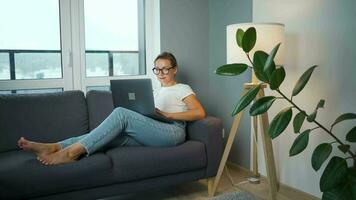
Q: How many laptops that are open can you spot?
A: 1